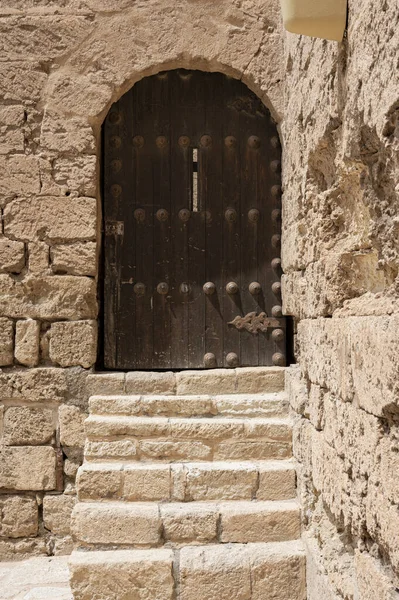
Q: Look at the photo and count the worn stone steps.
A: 6